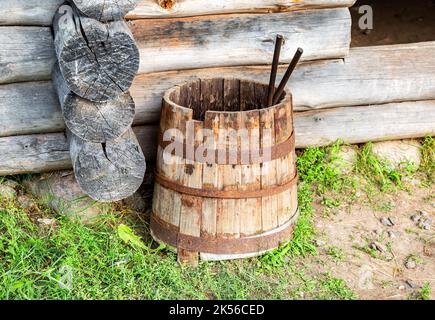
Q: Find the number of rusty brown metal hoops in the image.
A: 3